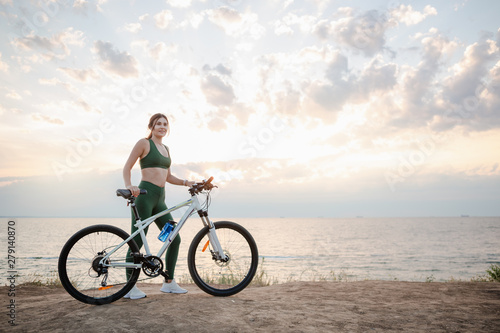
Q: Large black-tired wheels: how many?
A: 2